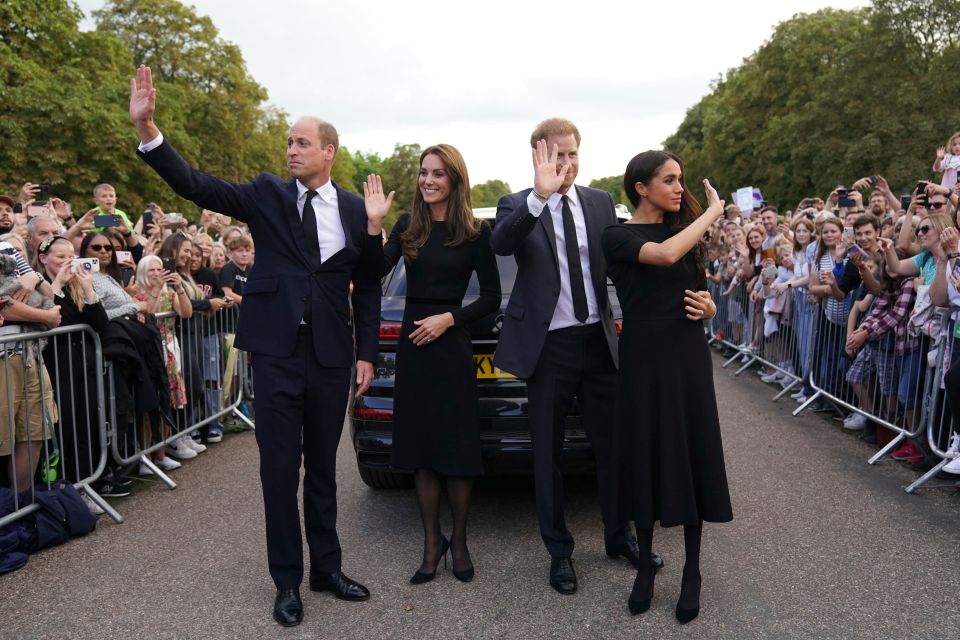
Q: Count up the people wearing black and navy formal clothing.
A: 4